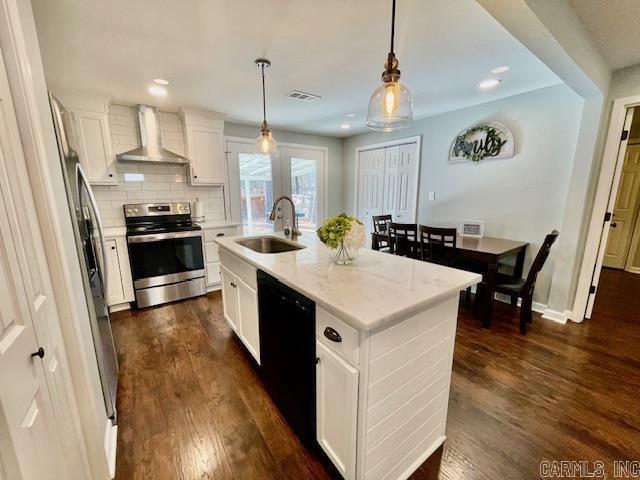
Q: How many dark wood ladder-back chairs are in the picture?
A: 4